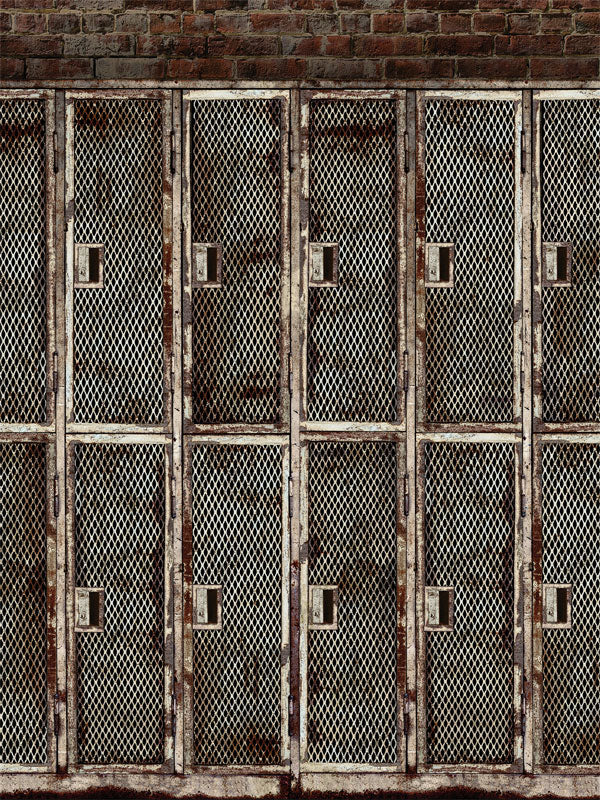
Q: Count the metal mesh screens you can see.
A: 12